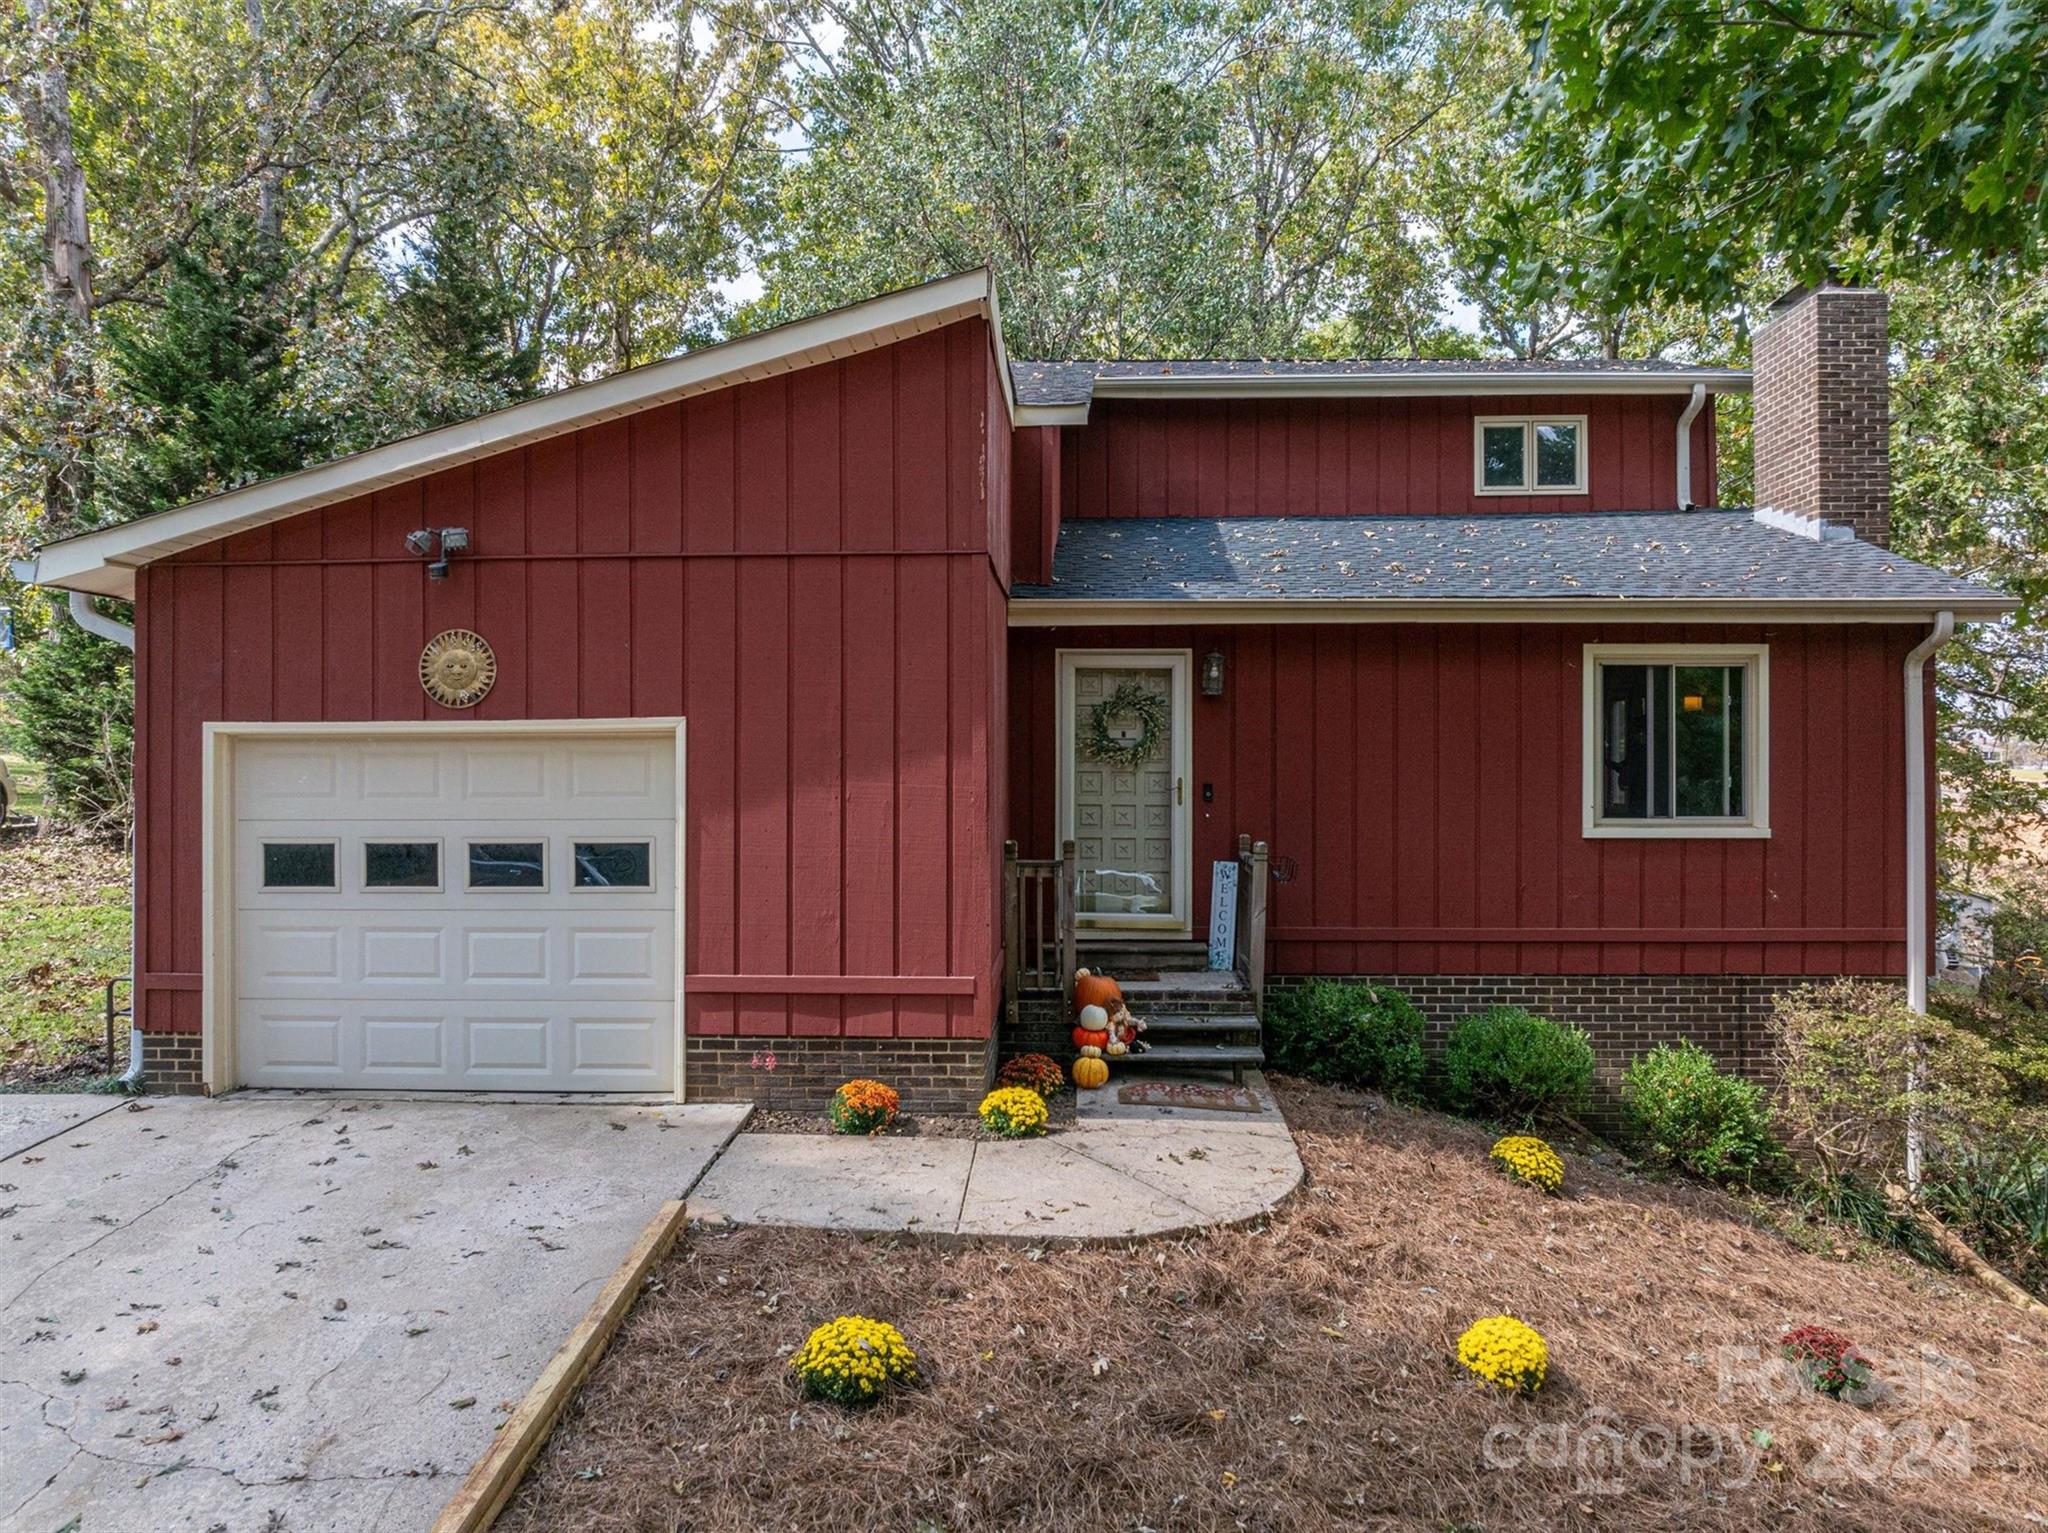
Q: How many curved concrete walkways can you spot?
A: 1